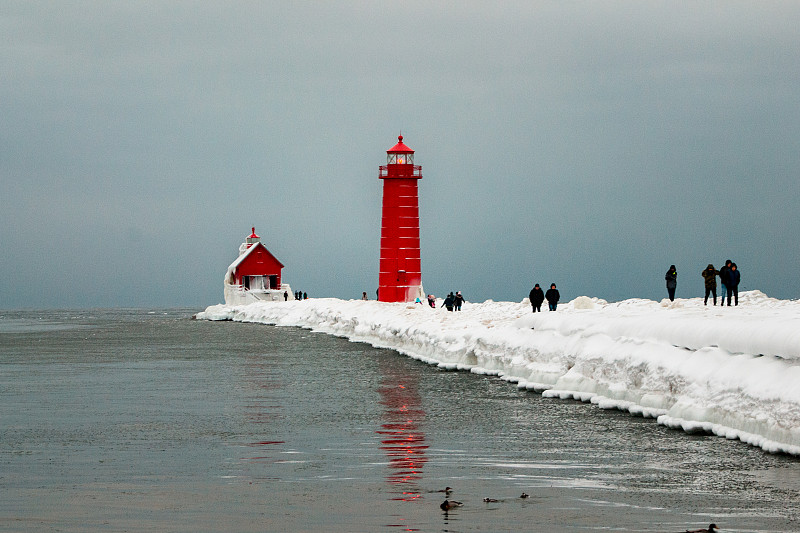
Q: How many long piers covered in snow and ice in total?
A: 1